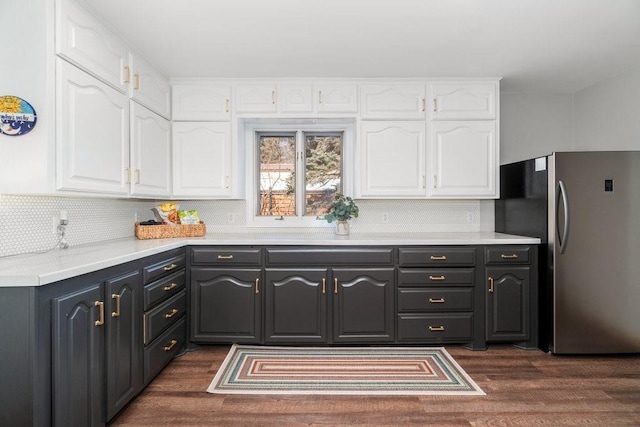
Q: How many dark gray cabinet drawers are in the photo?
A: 10